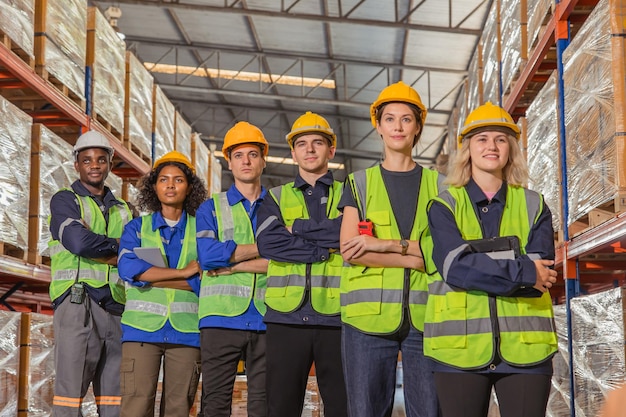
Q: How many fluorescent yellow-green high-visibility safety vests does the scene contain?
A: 6